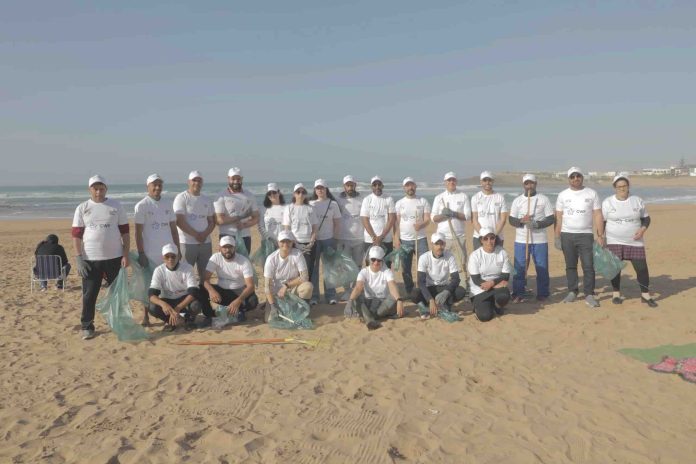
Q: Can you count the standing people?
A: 15